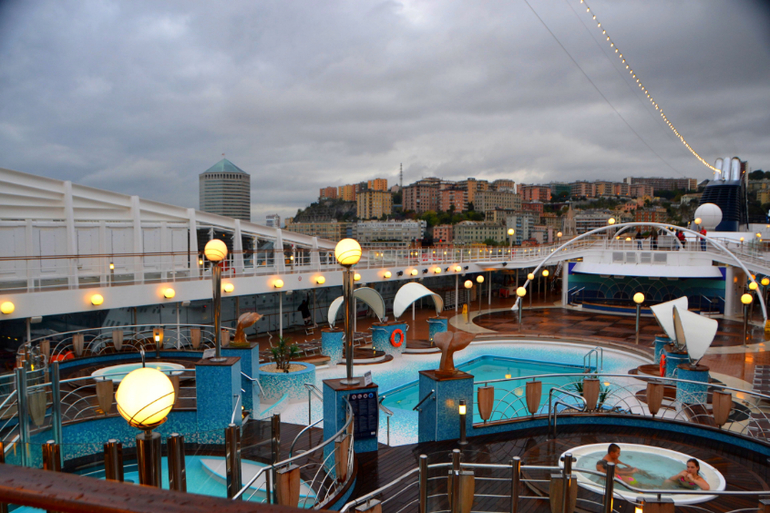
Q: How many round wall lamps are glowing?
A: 11